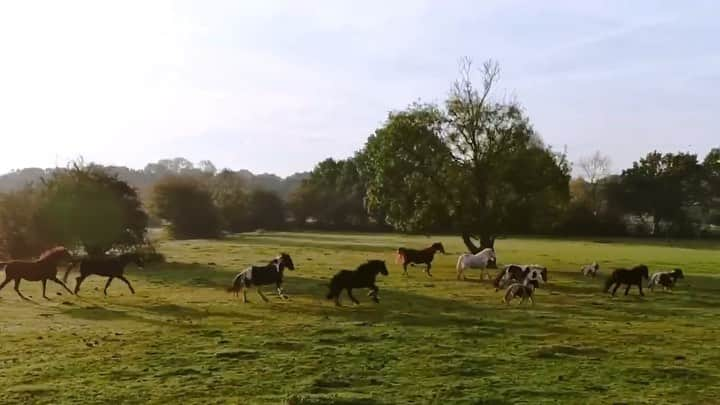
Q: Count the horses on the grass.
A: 11